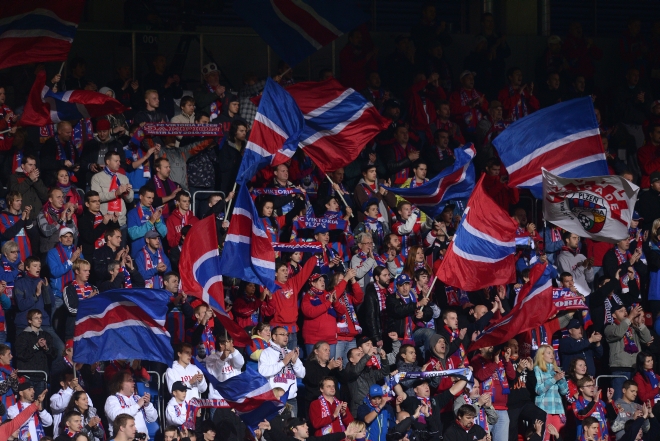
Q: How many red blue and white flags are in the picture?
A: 13